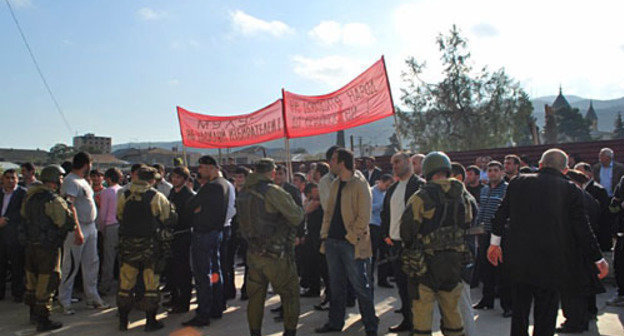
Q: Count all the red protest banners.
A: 2